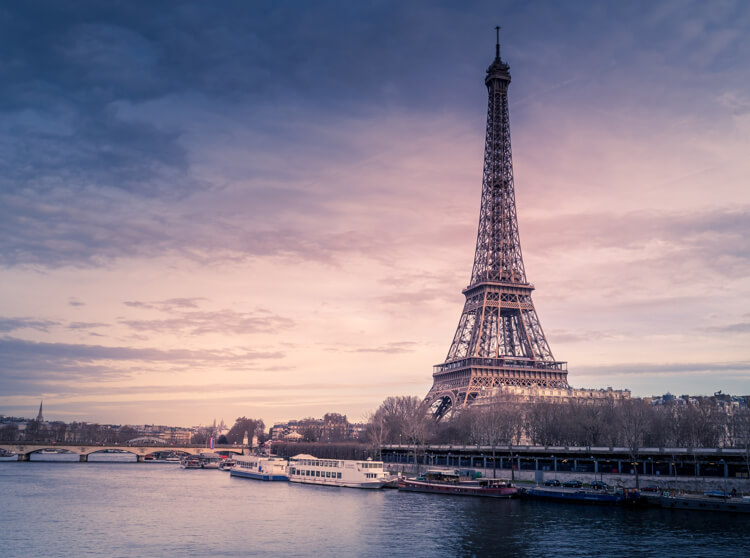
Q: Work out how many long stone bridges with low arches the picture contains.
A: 1